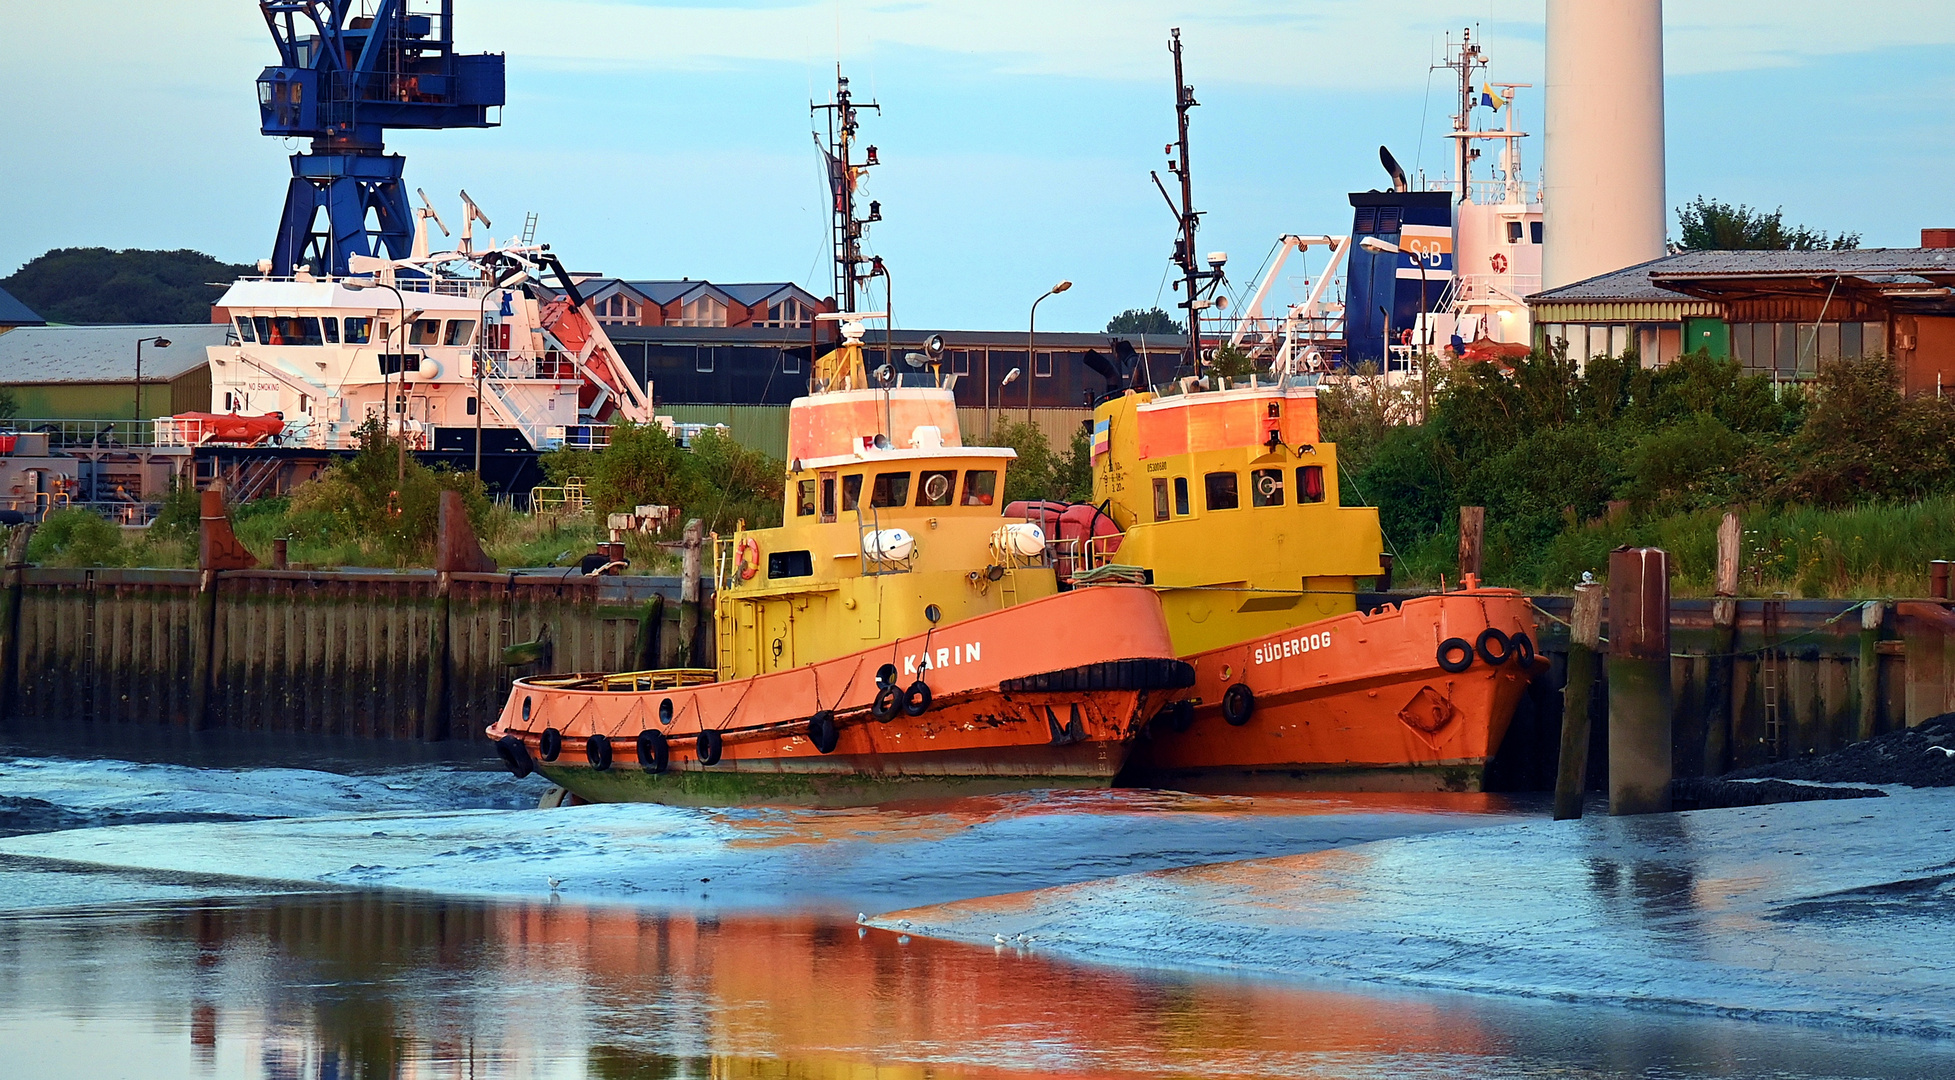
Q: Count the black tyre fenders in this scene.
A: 13